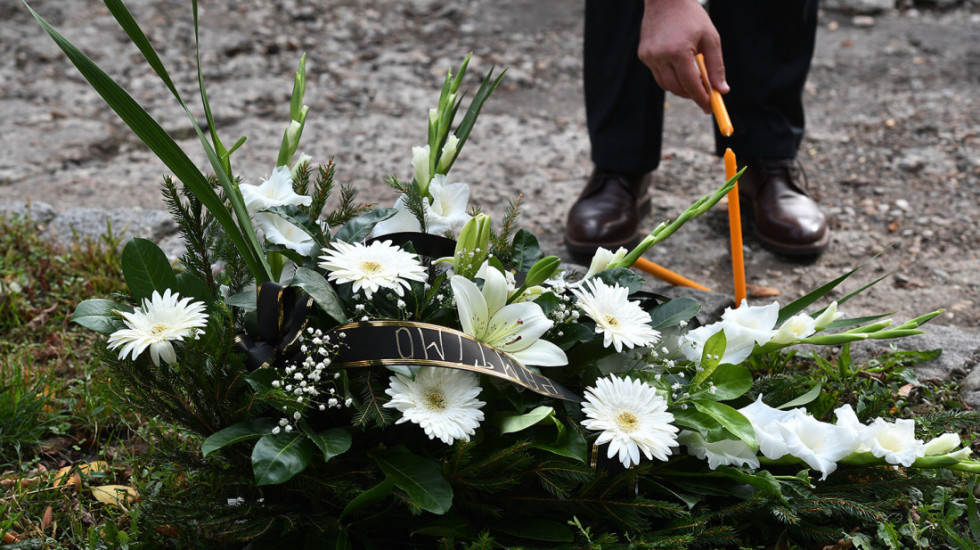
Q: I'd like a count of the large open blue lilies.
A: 0